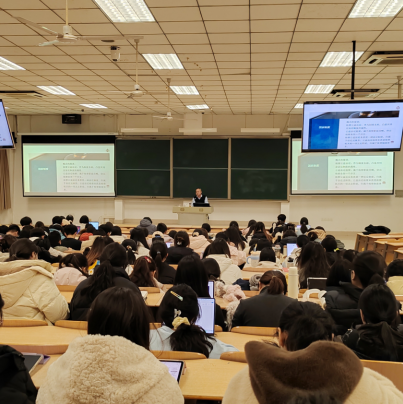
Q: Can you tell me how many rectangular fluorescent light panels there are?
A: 11